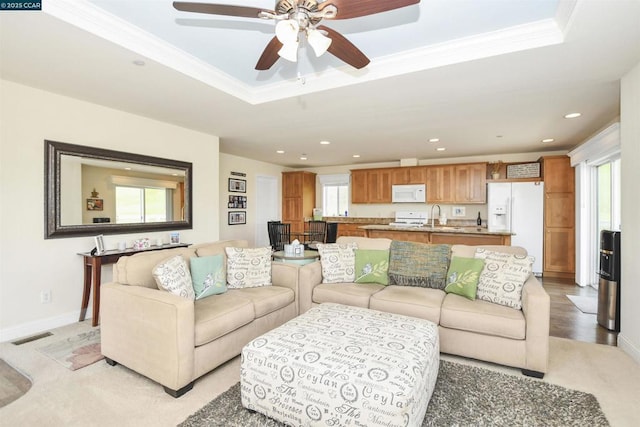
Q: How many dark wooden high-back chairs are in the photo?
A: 4